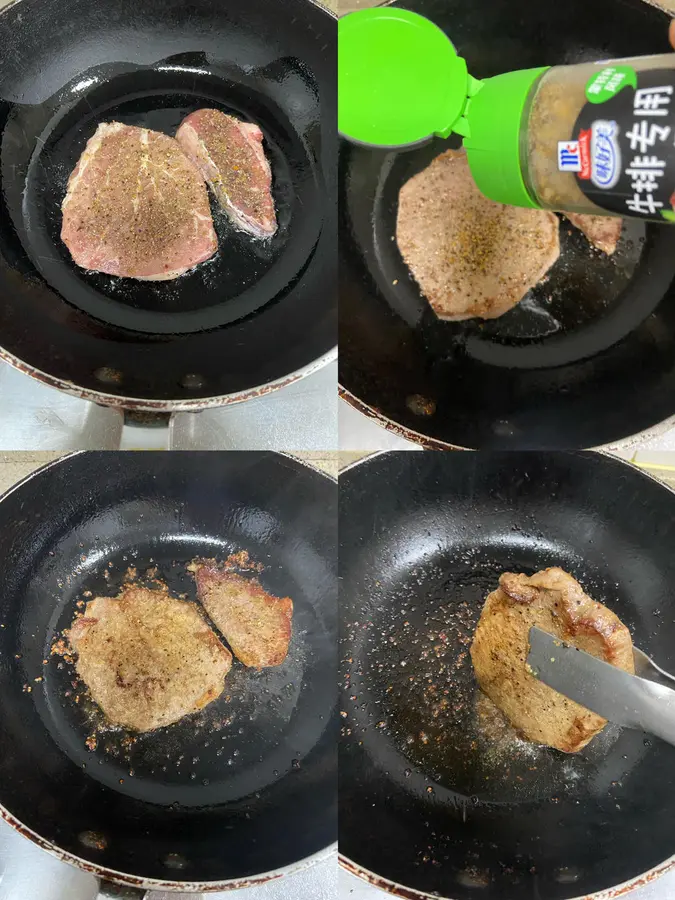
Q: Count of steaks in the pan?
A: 2